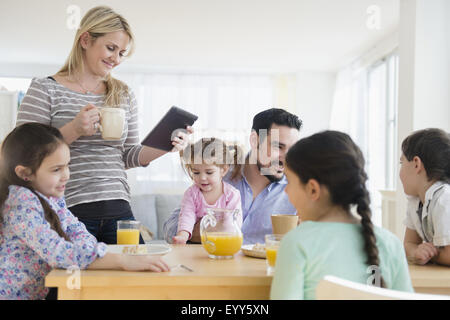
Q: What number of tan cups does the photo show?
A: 2